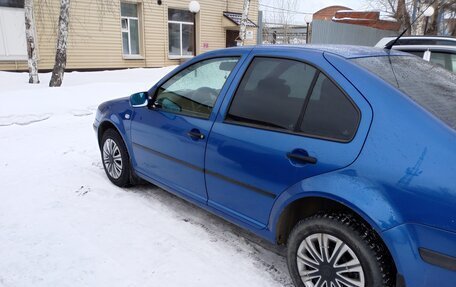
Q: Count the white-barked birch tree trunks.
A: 3